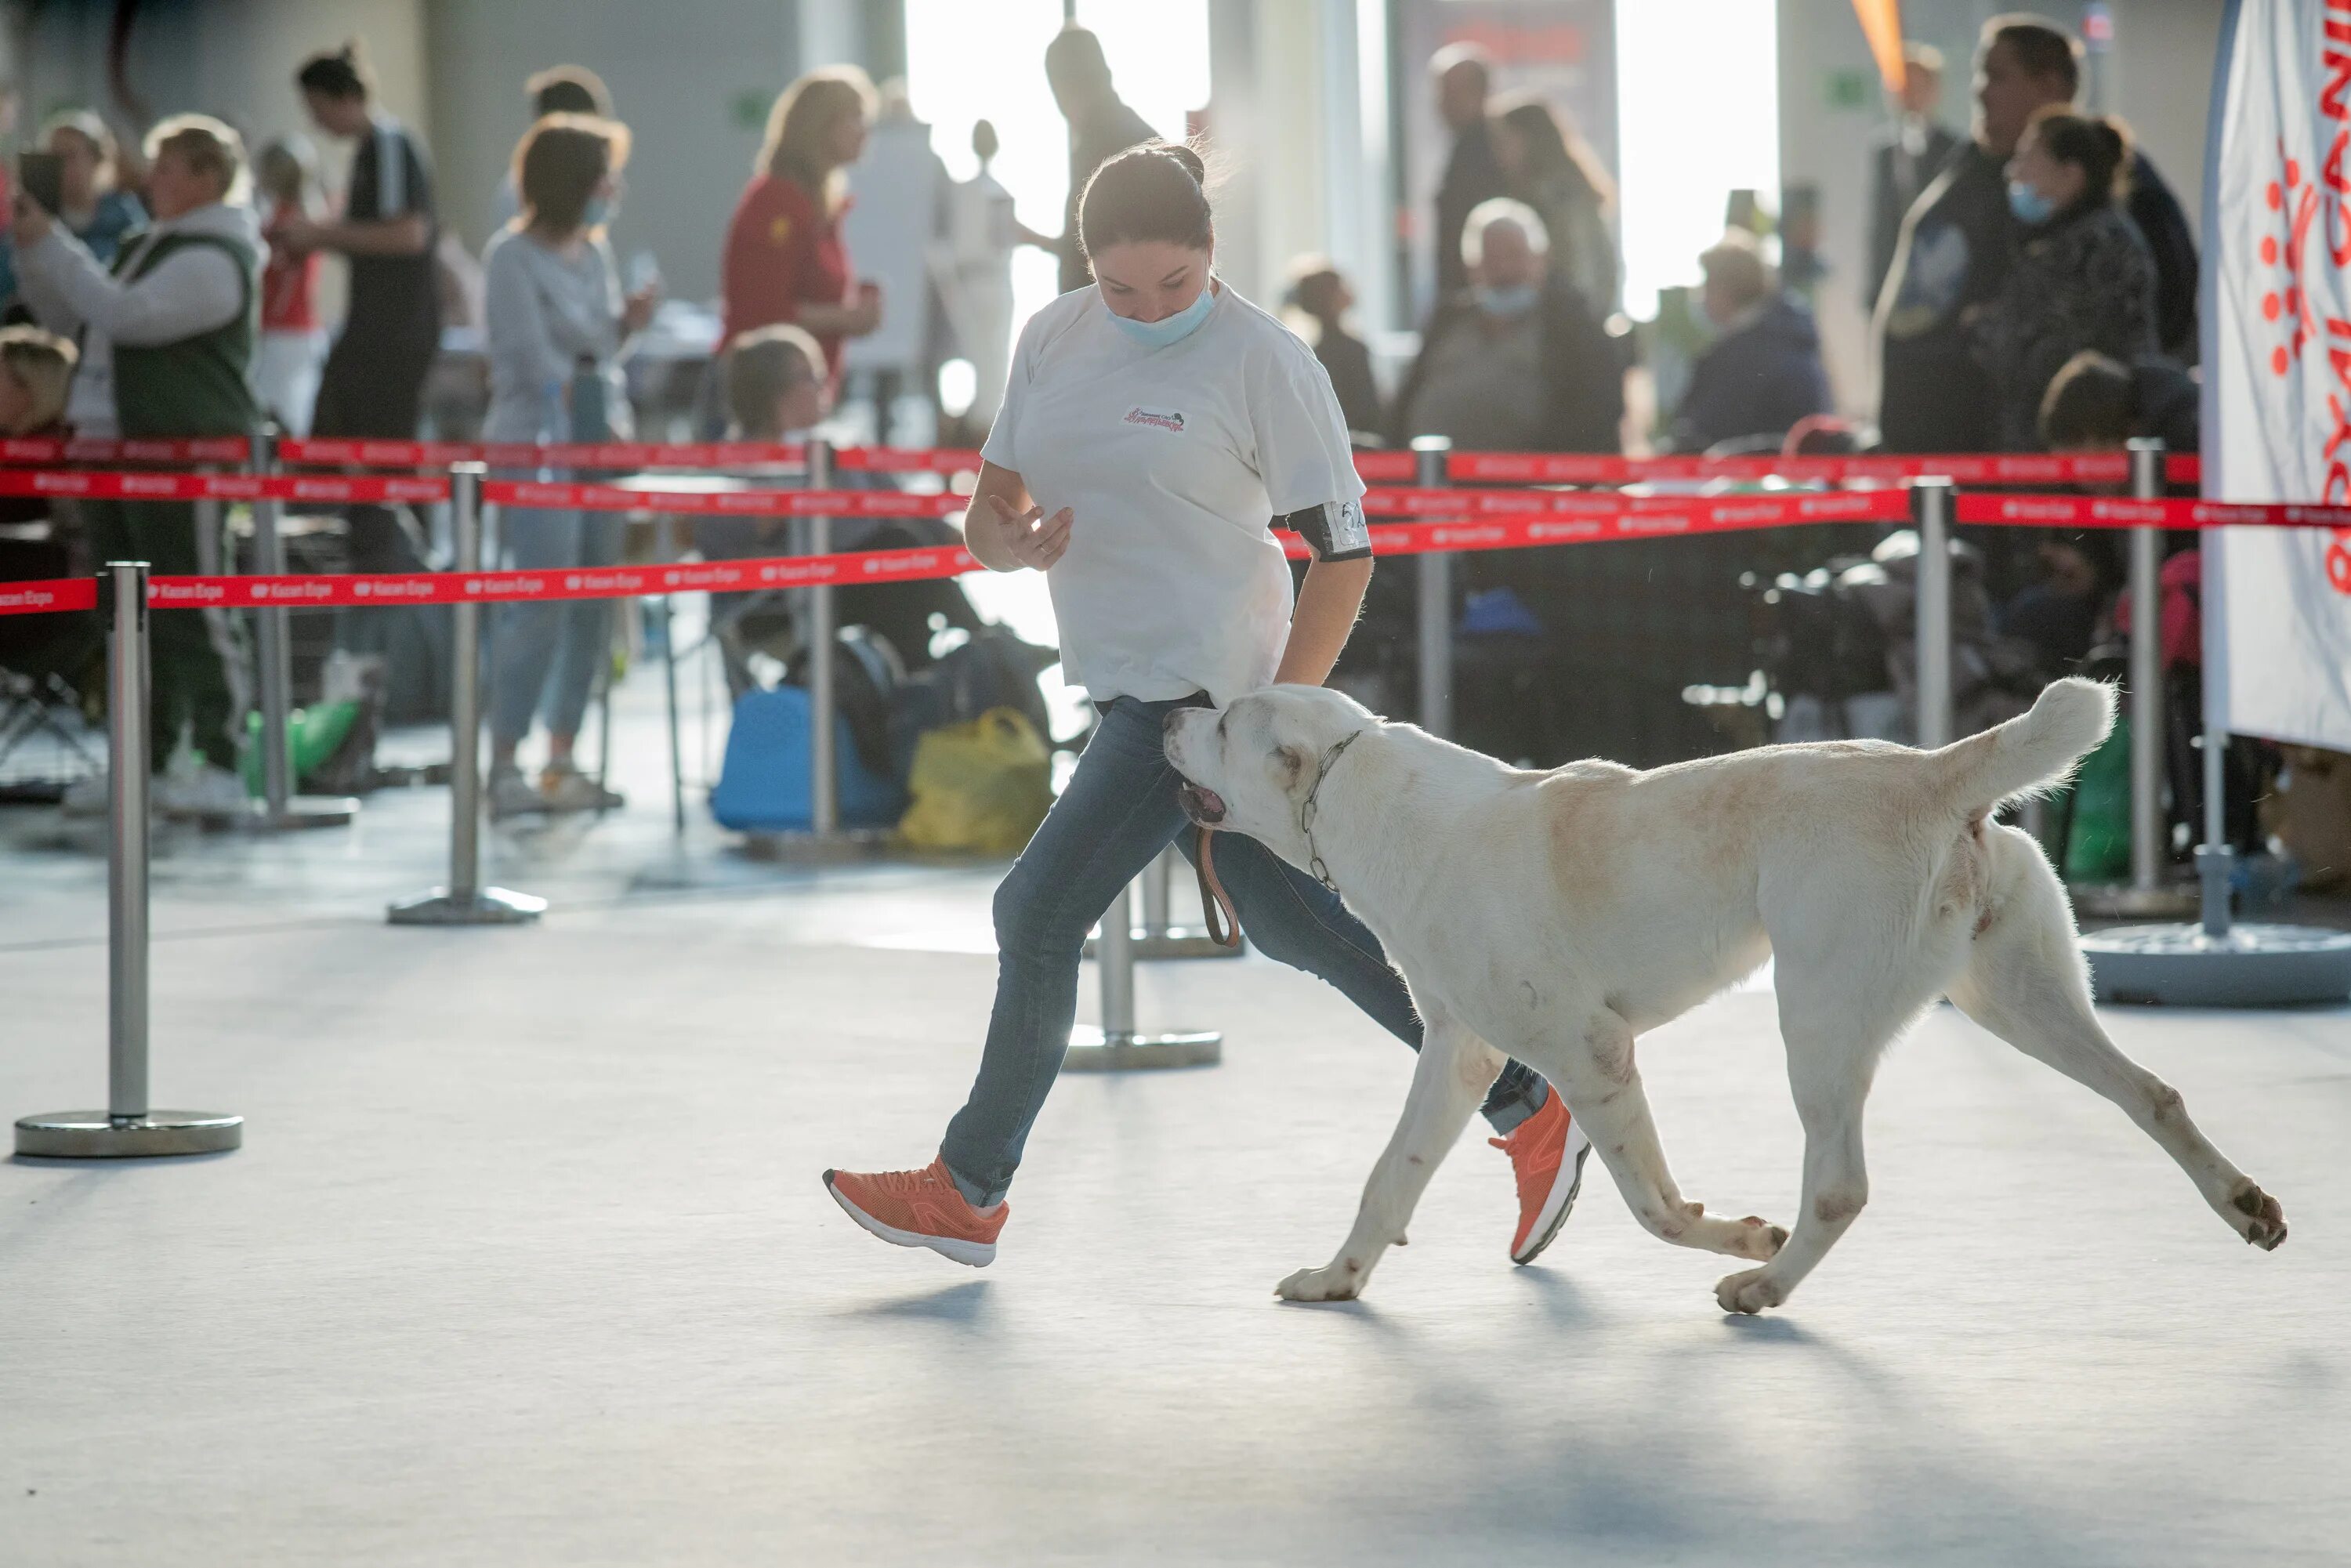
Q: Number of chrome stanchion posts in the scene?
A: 9